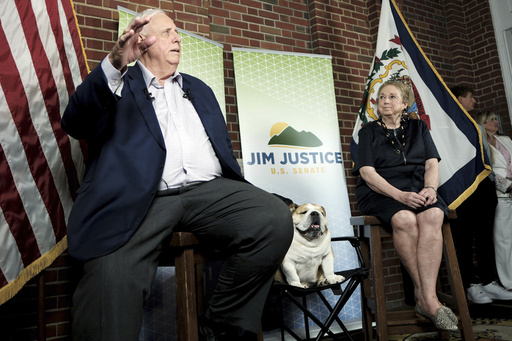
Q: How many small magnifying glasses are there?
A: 0